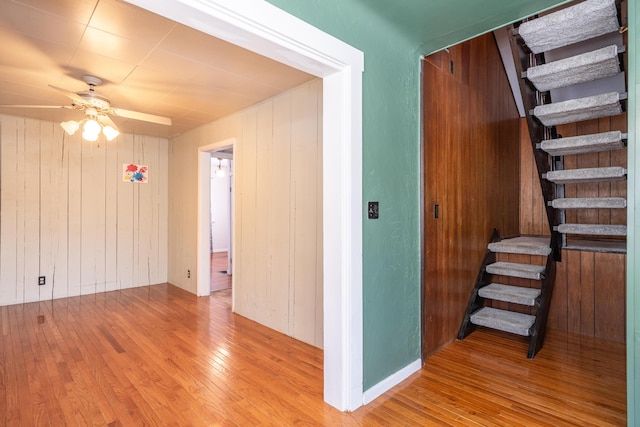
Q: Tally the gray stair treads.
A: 11